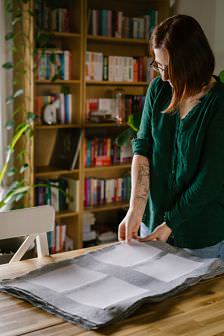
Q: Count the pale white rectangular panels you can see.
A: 4